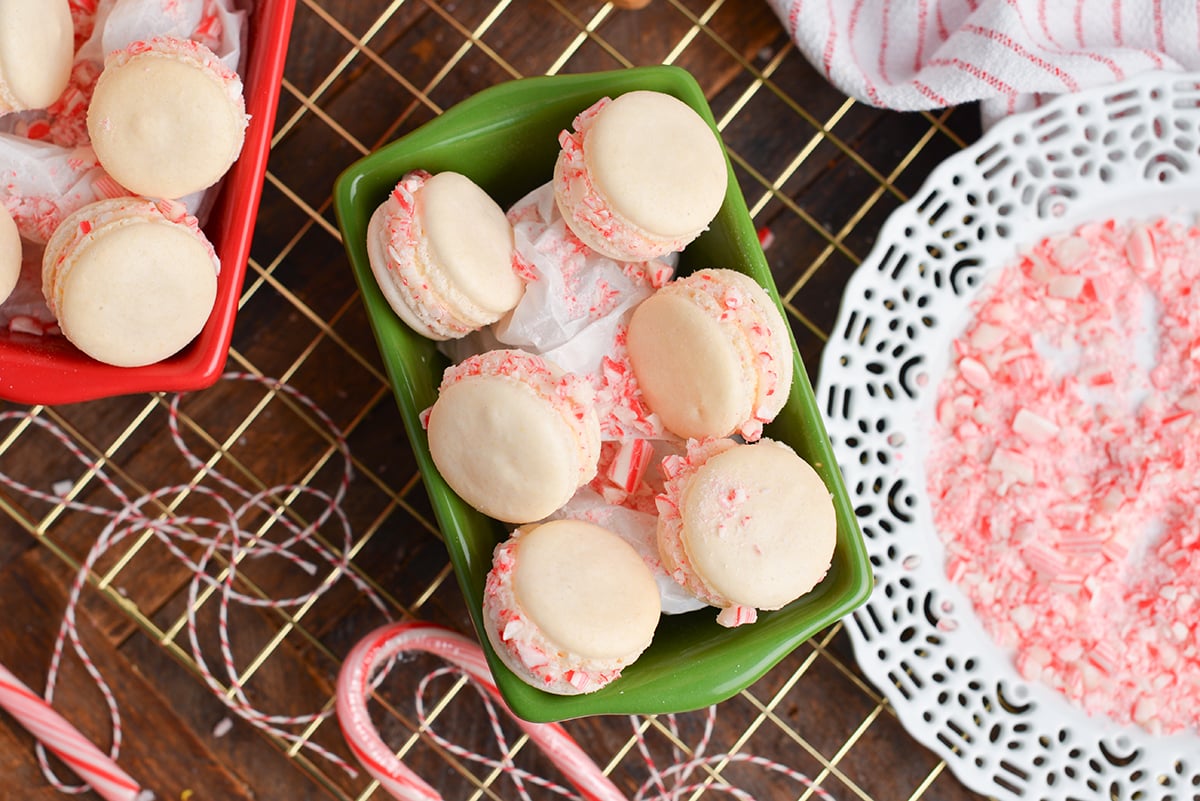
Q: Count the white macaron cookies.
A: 10